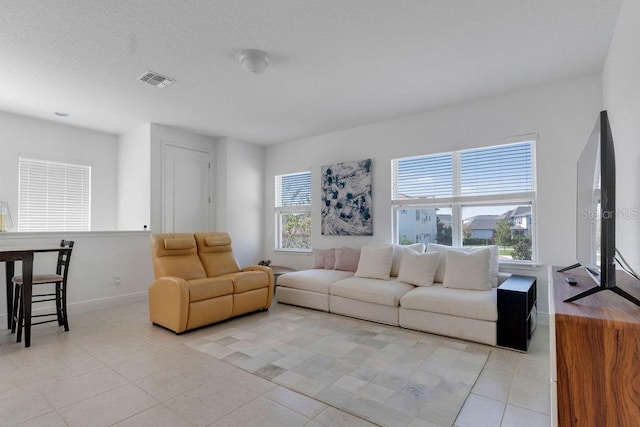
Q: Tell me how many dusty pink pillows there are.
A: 2